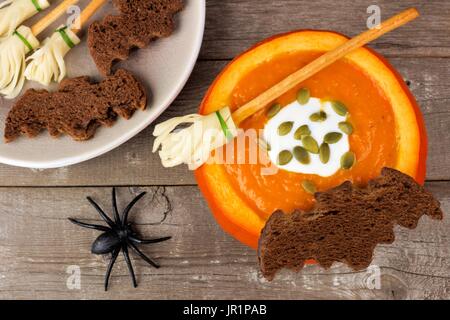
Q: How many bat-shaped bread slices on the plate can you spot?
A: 2